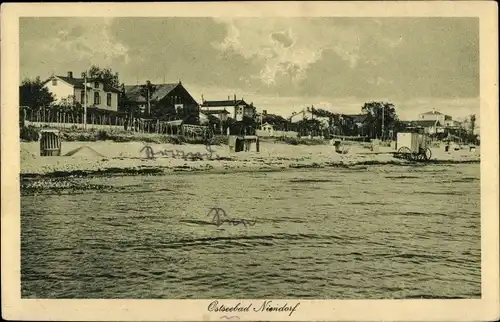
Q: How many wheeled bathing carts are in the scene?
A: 1